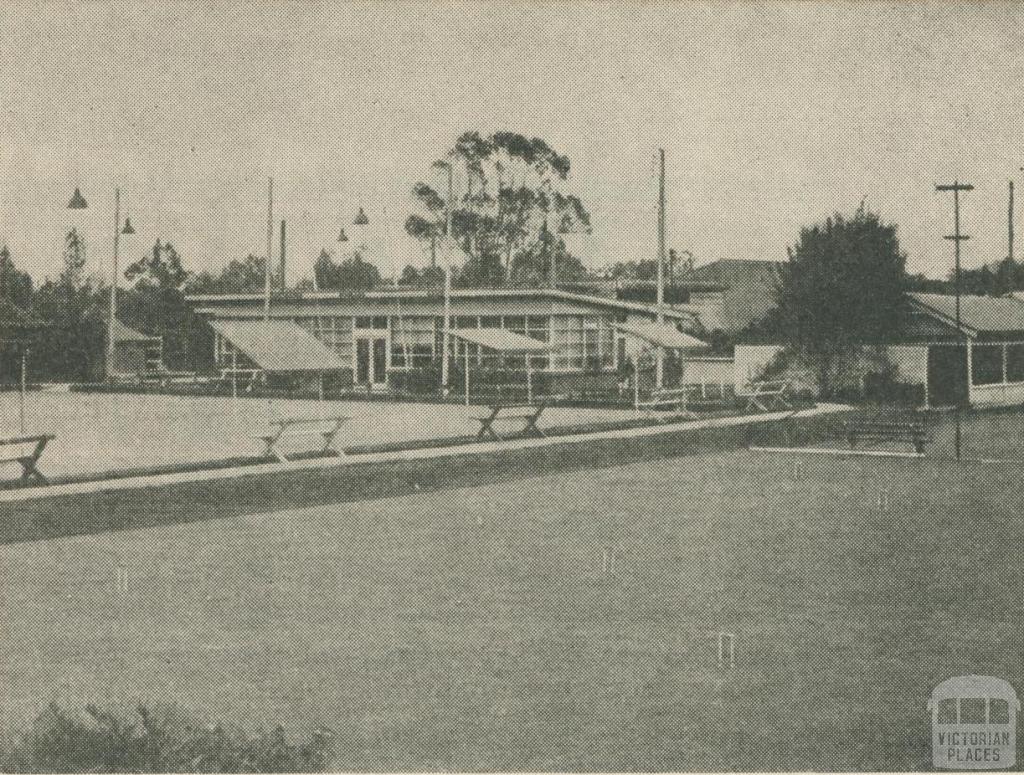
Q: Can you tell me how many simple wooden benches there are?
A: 6